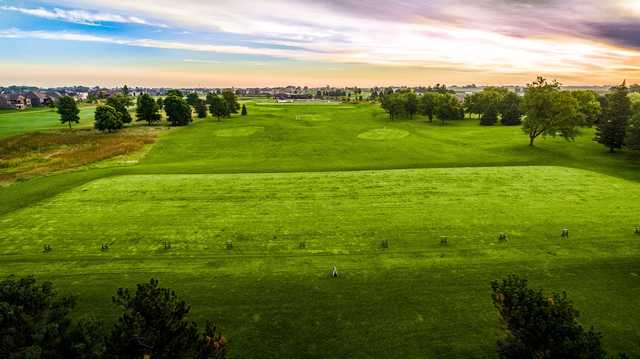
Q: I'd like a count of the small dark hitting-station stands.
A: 10